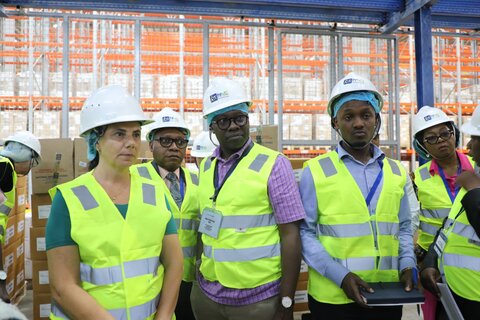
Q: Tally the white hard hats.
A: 8